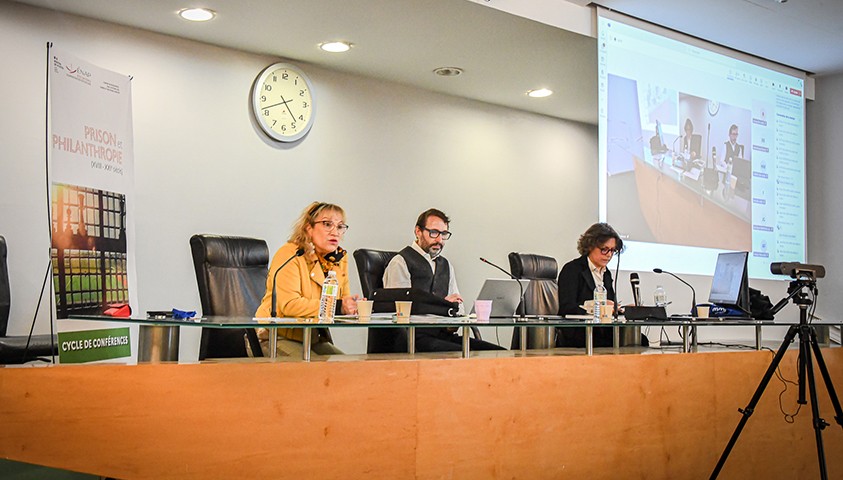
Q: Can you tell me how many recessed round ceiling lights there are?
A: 4